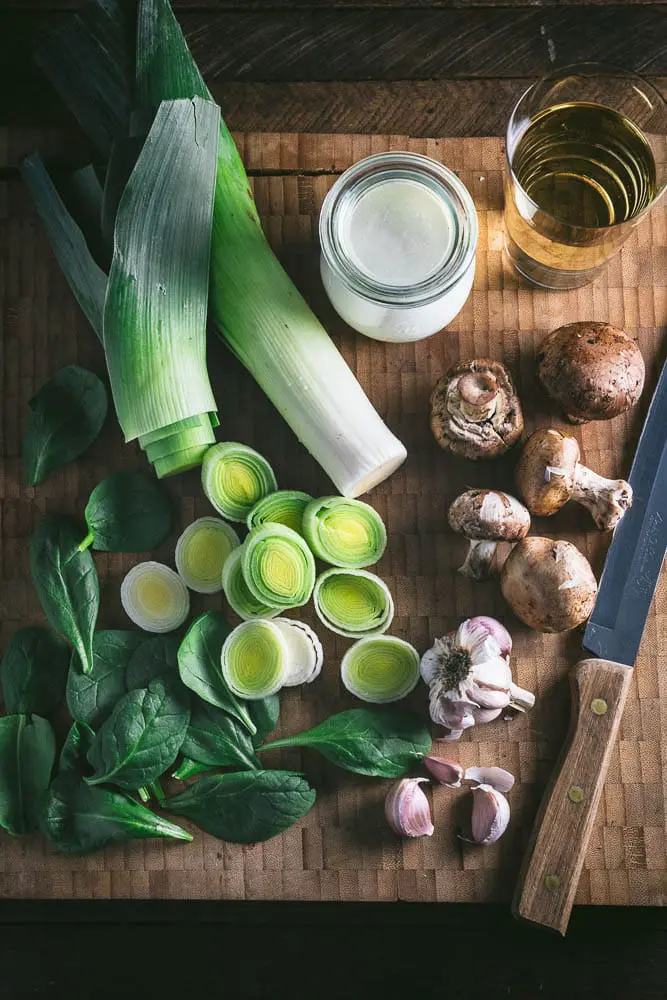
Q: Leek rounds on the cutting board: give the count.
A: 11